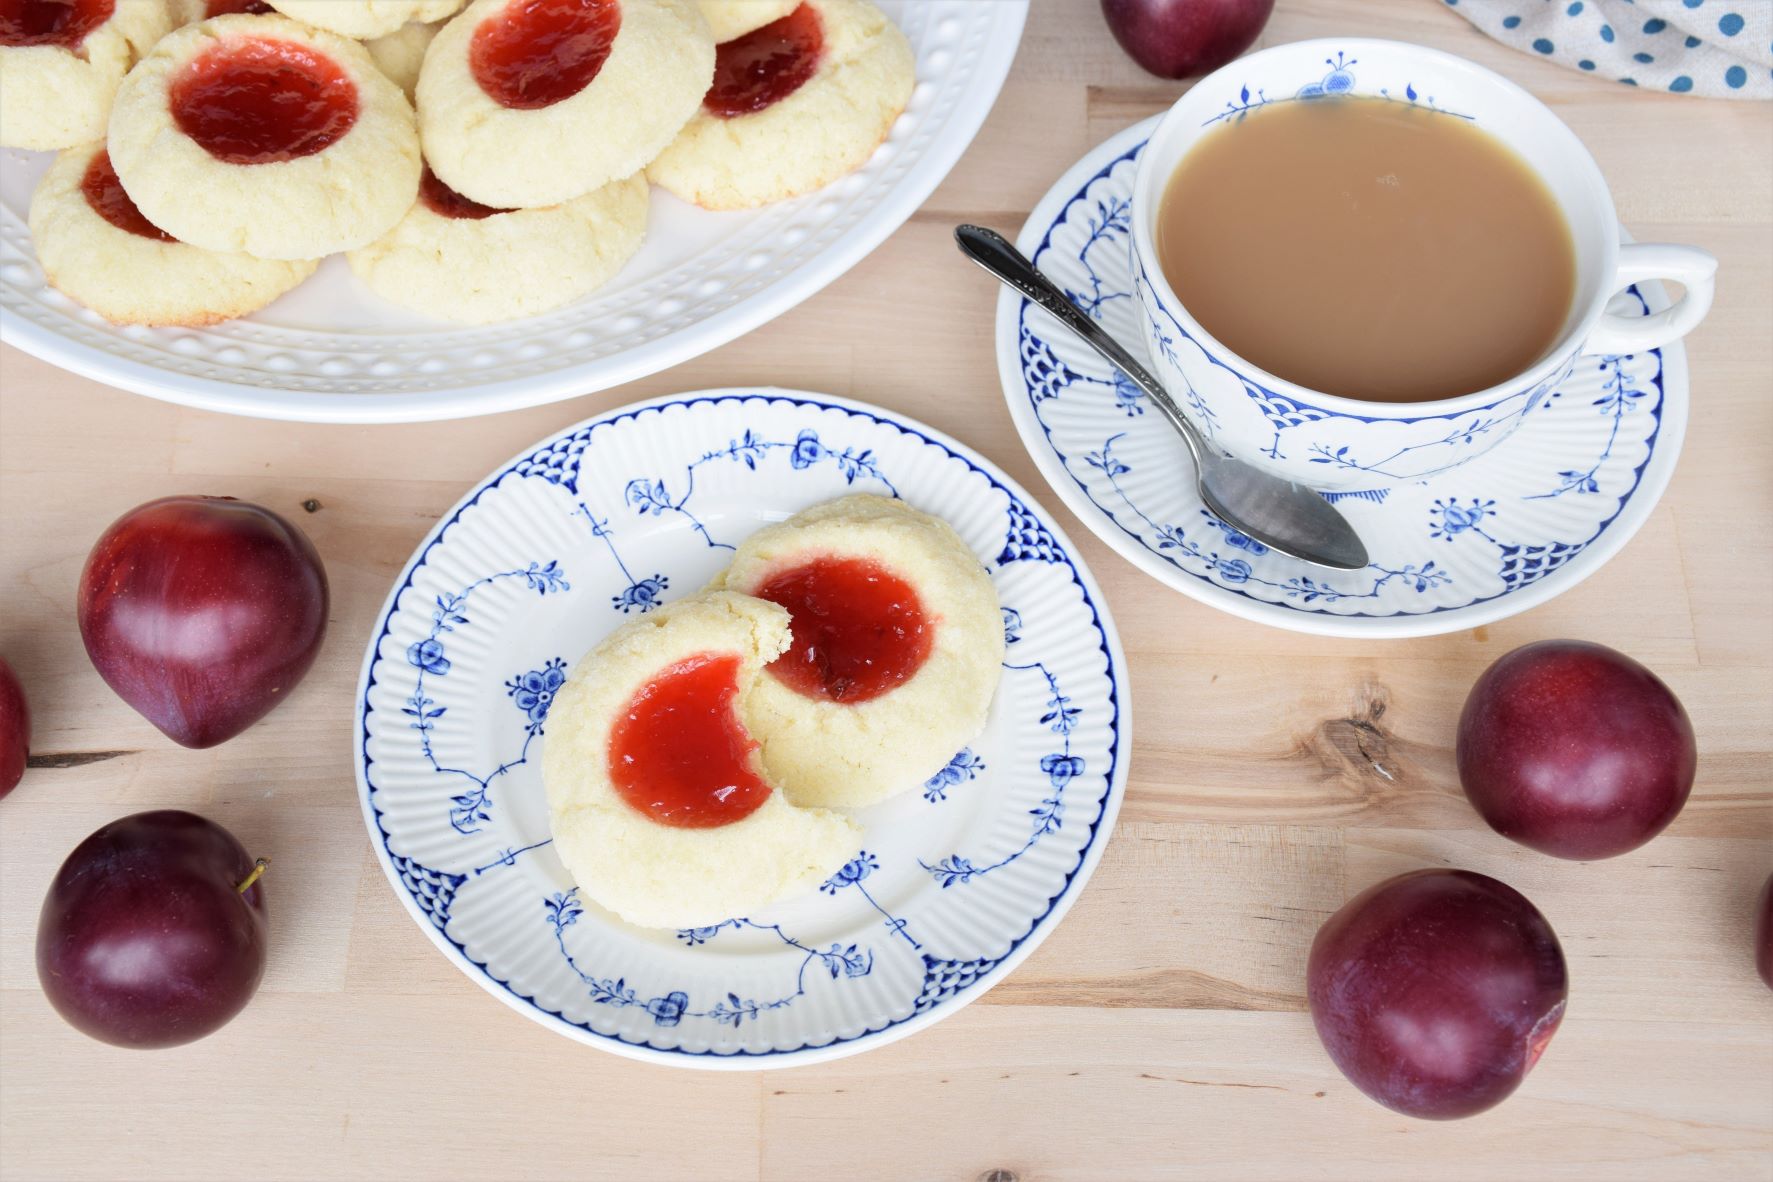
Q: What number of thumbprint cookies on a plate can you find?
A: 2